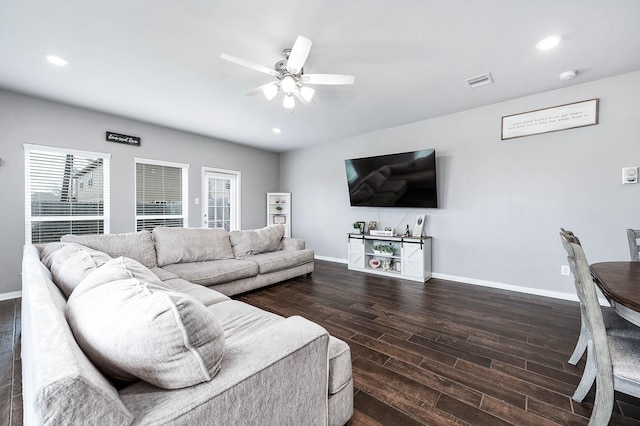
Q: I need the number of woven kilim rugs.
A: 0